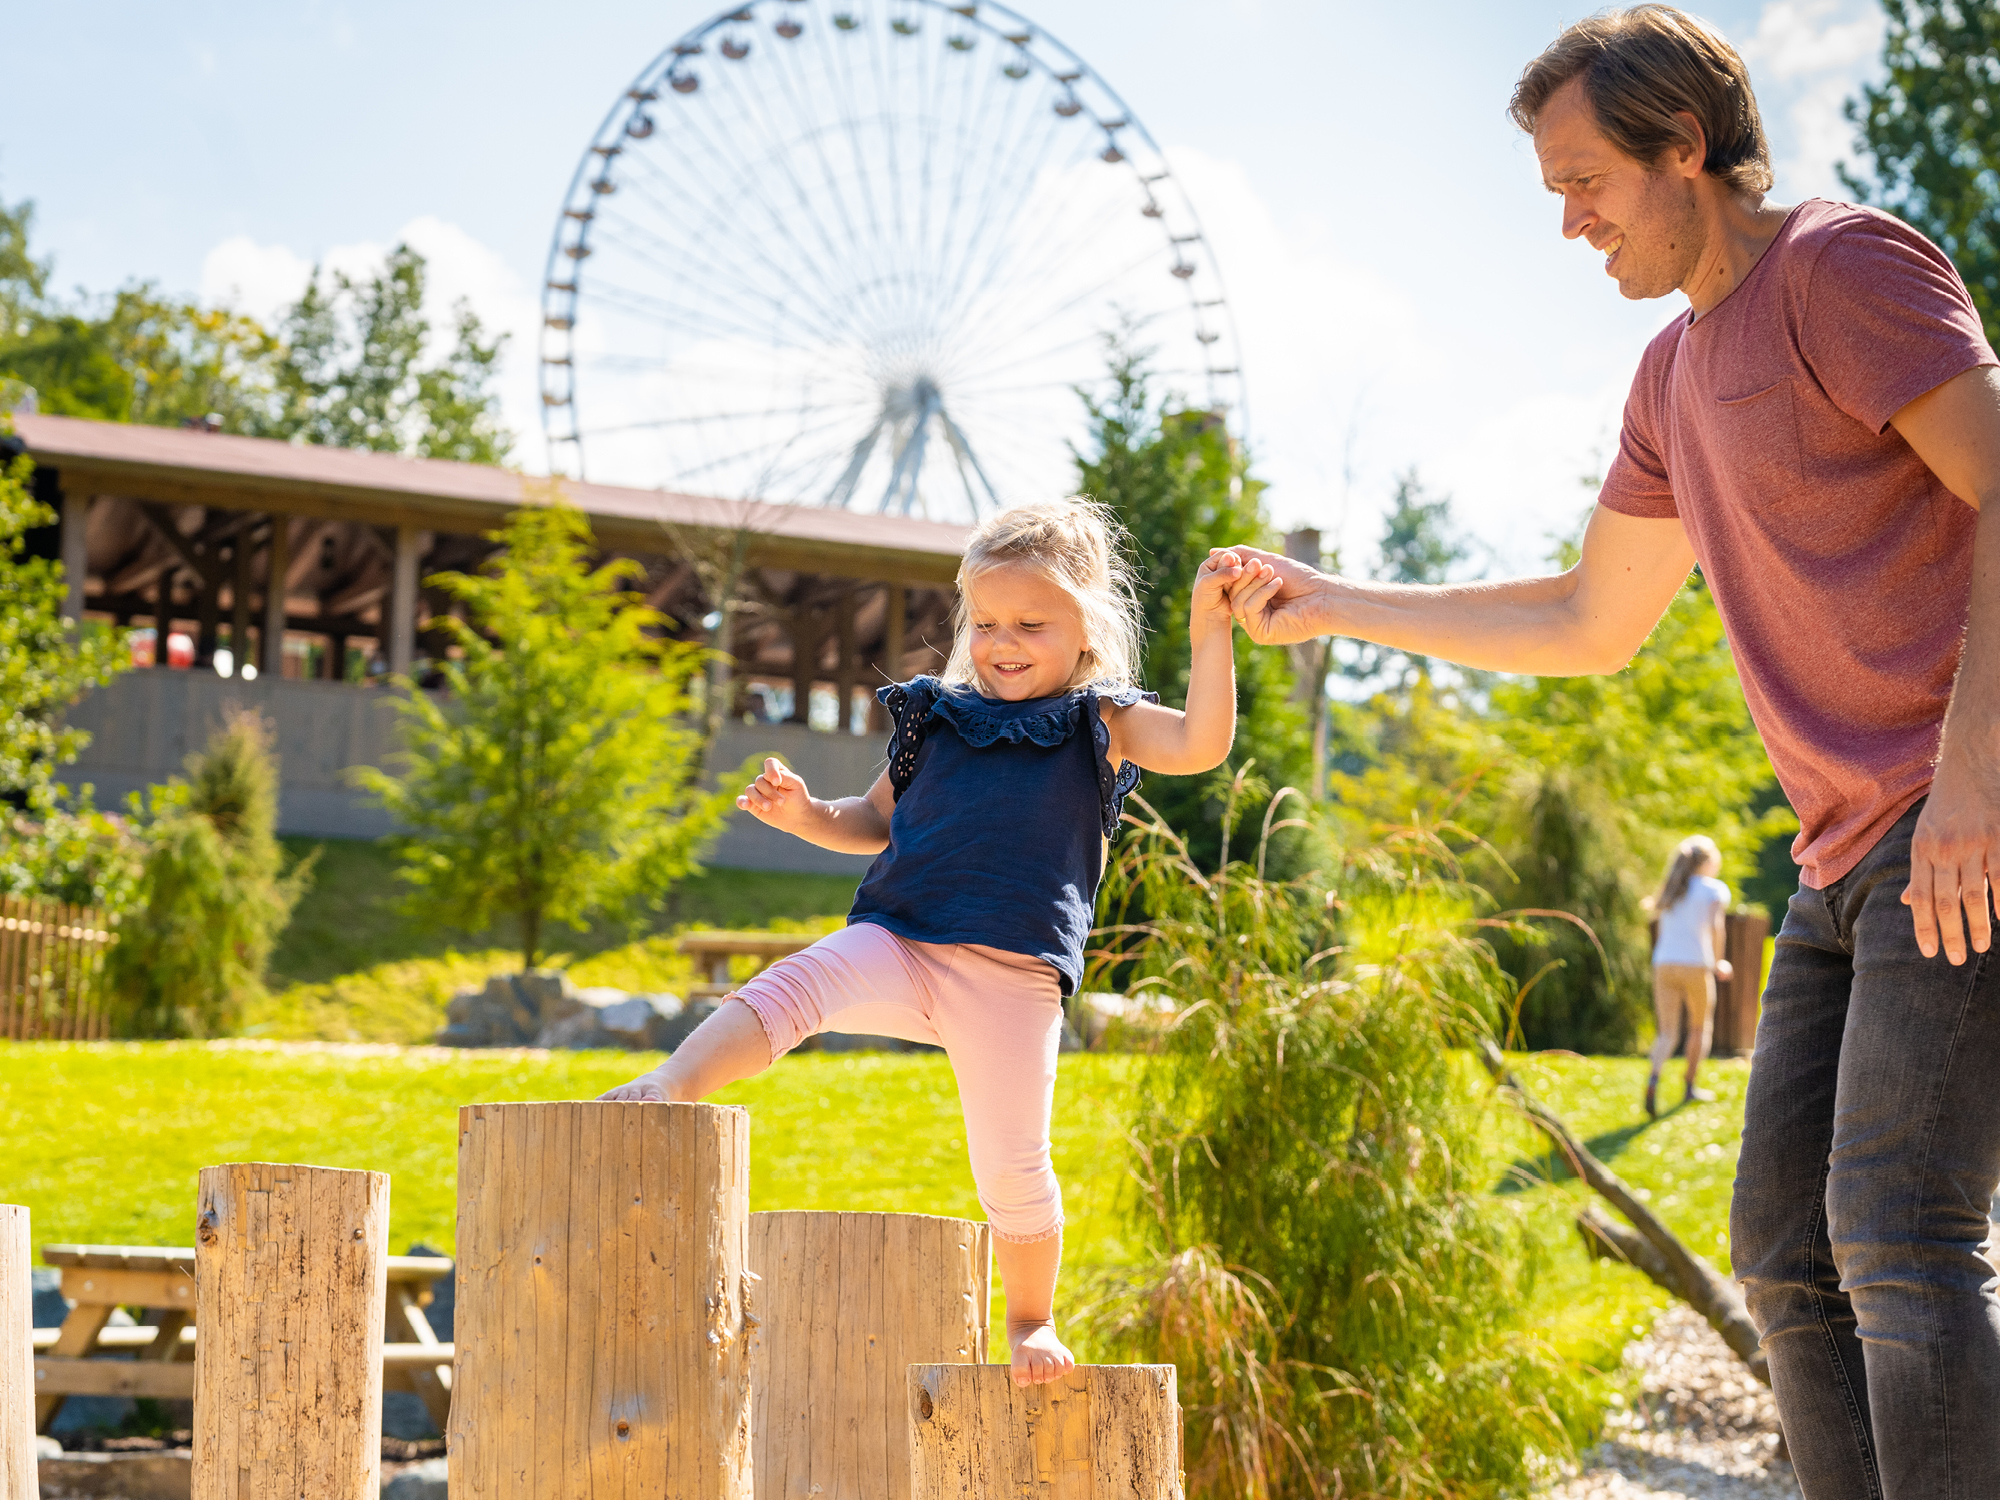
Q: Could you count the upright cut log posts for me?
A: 5